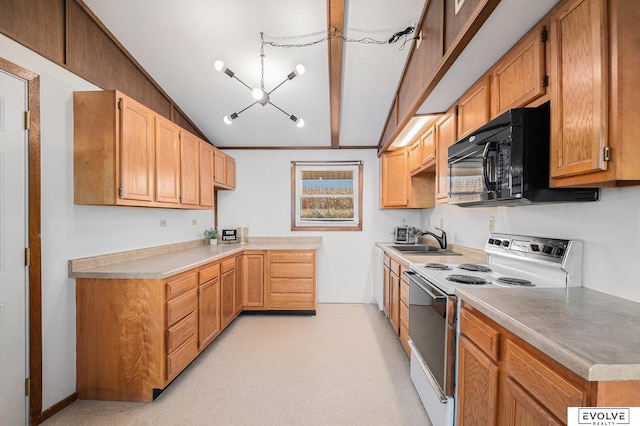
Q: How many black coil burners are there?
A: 4